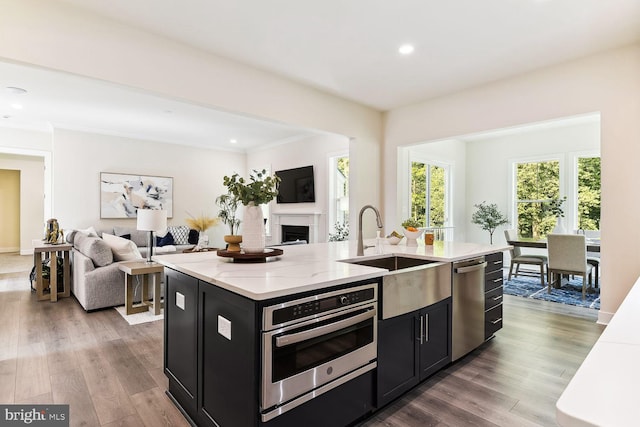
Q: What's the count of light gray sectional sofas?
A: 1